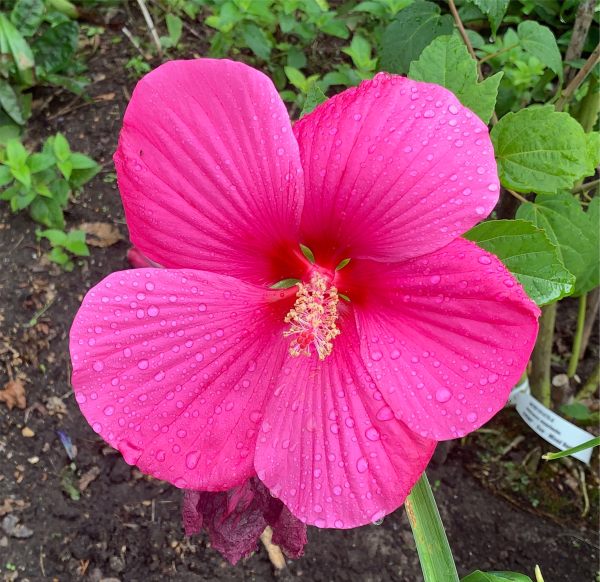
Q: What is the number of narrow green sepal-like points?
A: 4